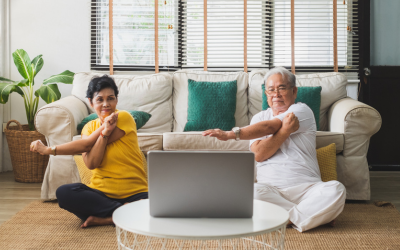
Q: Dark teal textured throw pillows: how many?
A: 3